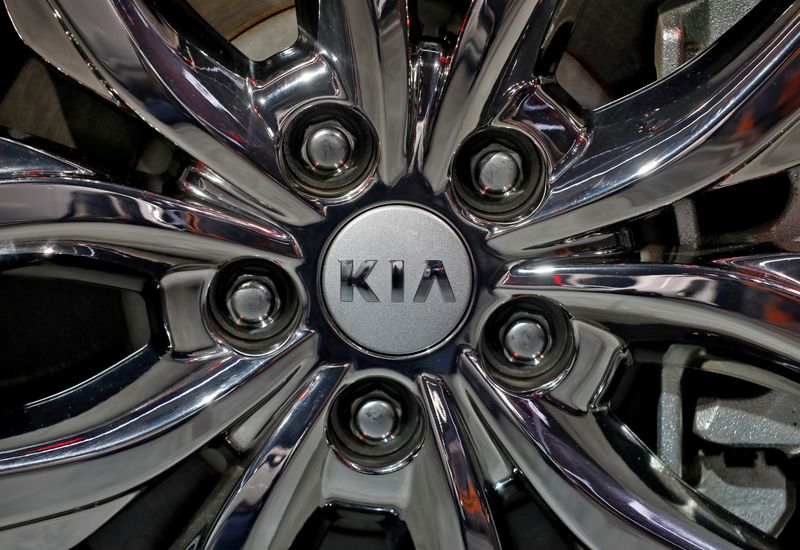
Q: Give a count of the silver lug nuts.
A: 5